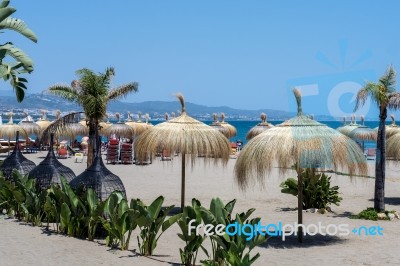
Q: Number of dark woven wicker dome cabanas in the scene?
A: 3